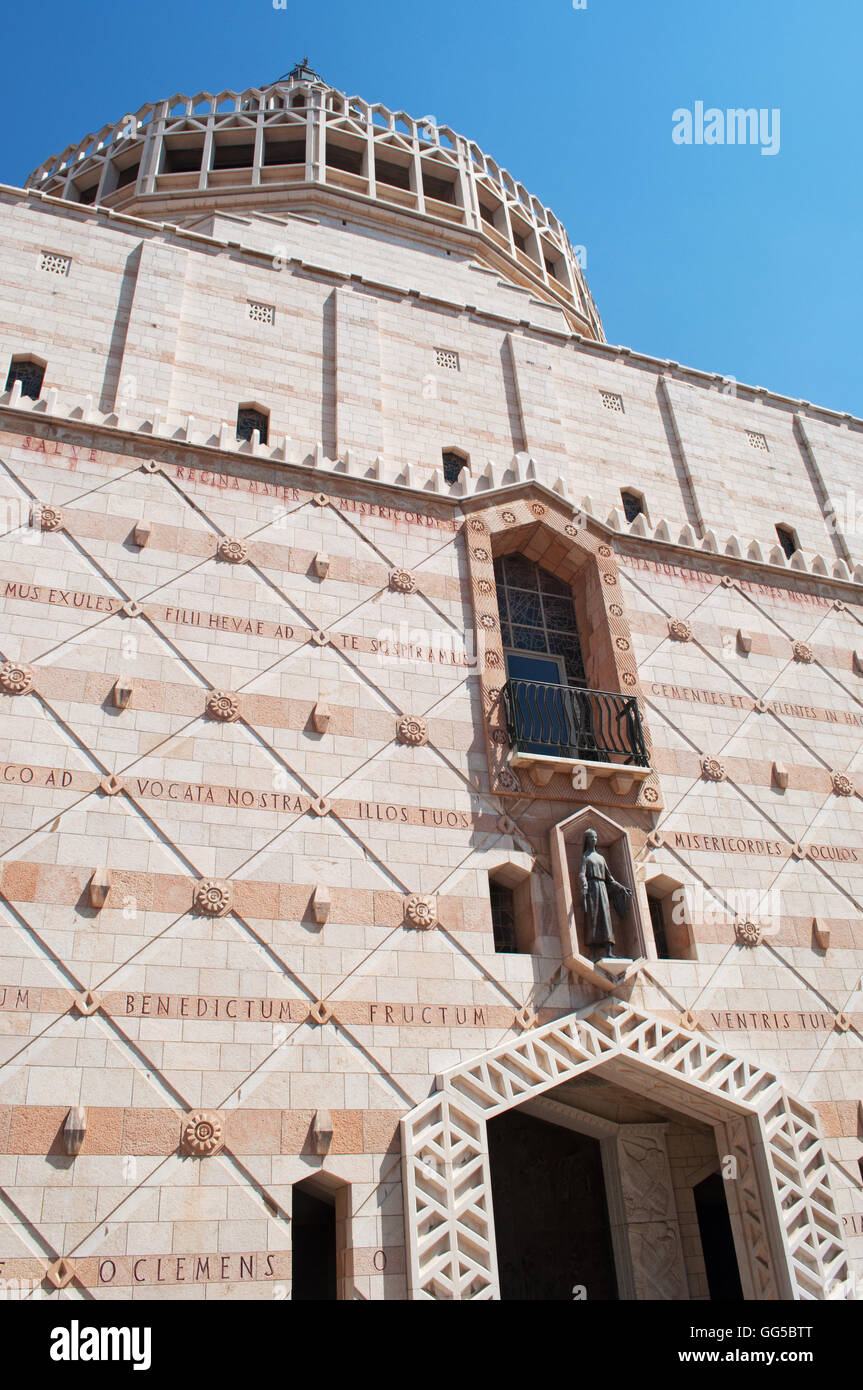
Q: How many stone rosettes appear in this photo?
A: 14